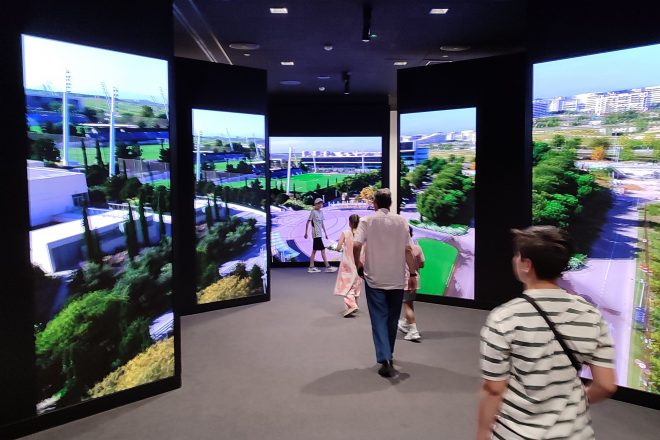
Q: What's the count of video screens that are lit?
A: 5